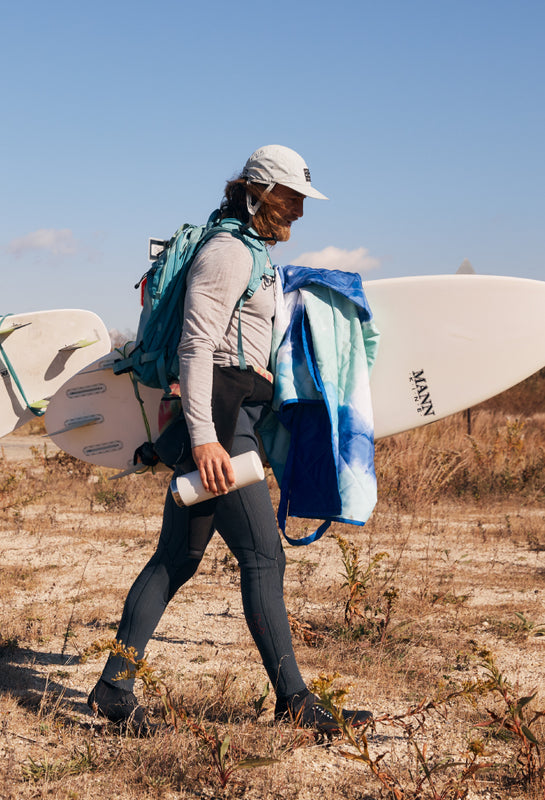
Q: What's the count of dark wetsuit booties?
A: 2